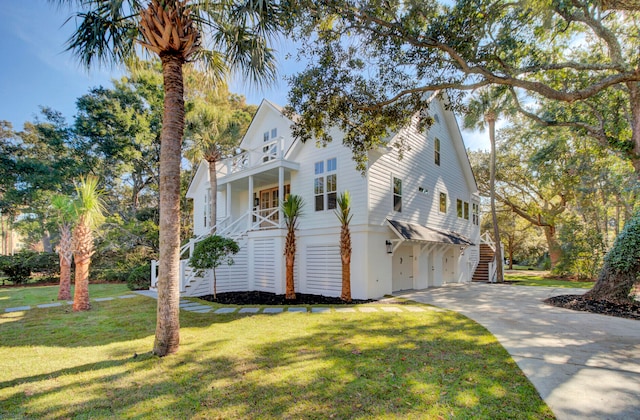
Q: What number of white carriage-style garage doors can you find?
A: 2